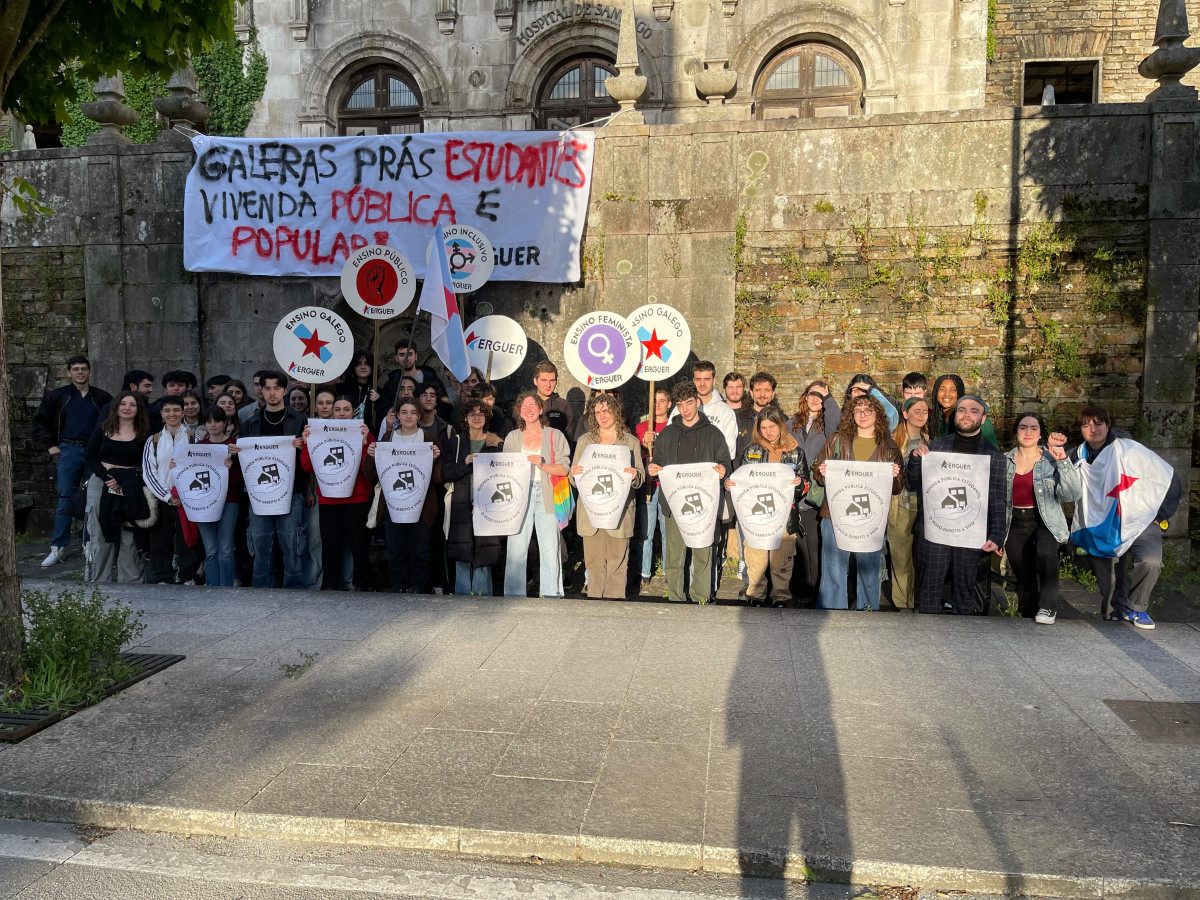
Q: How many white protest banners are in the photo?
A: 11